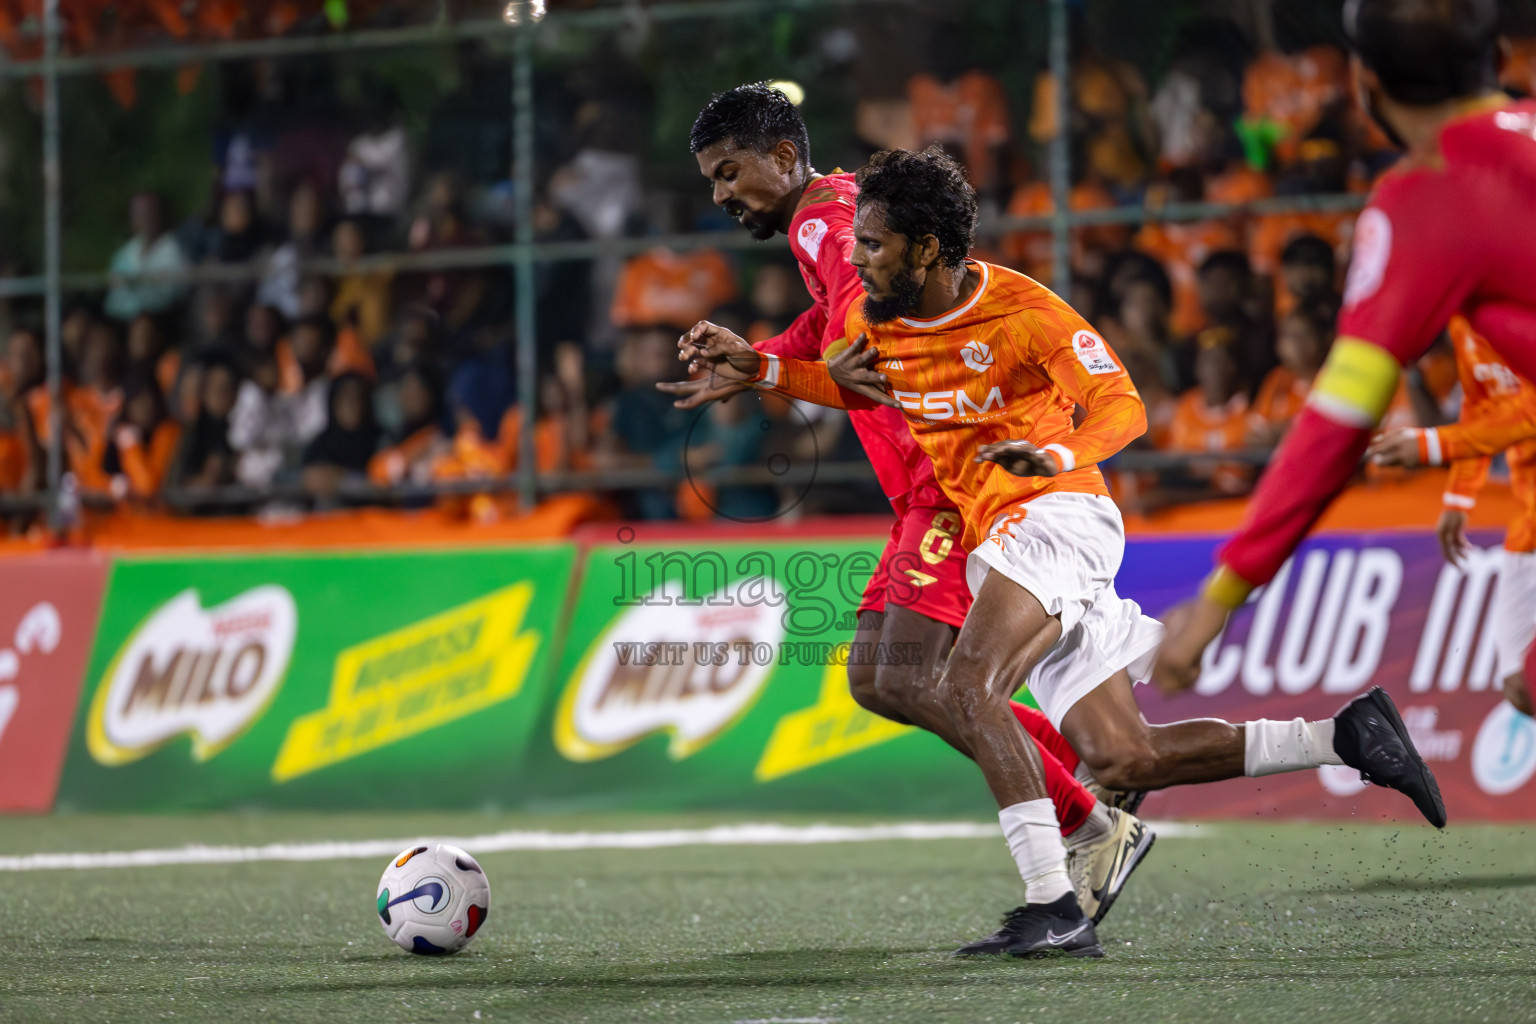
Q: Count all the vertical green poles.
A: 3